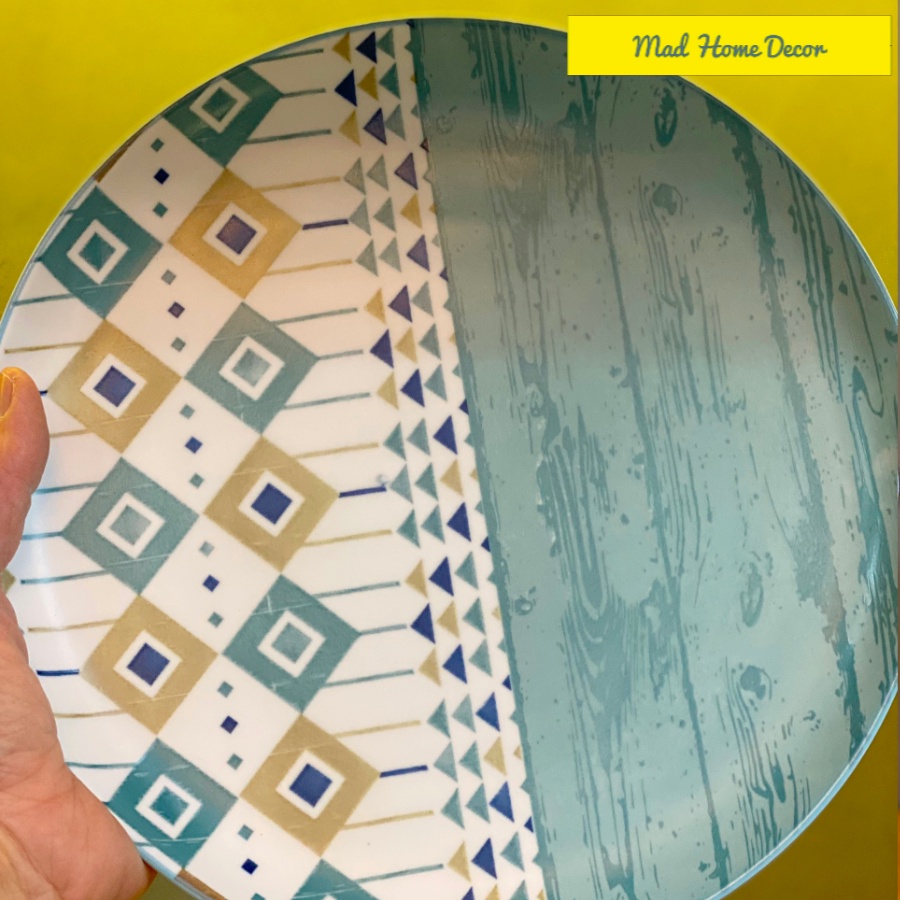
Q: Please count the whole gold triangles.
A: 13